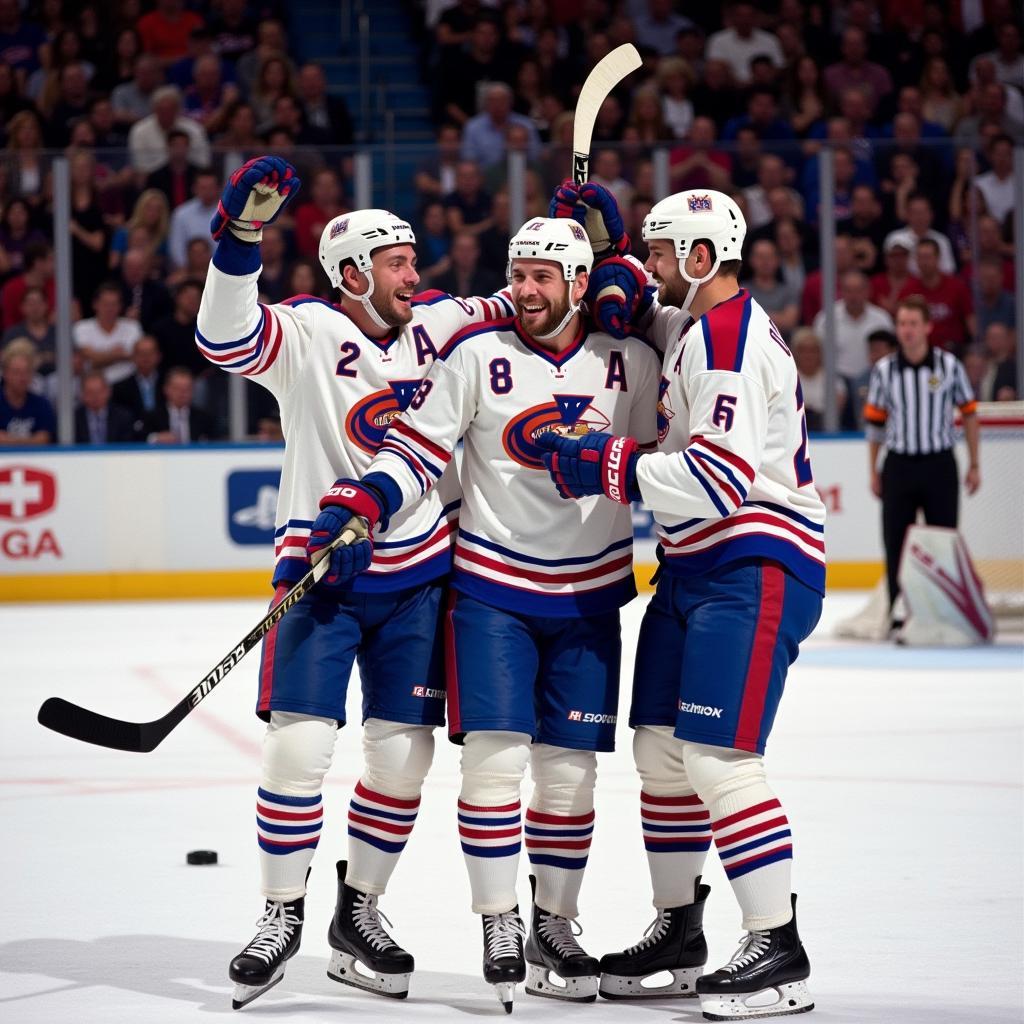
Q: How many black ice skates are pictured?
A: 6